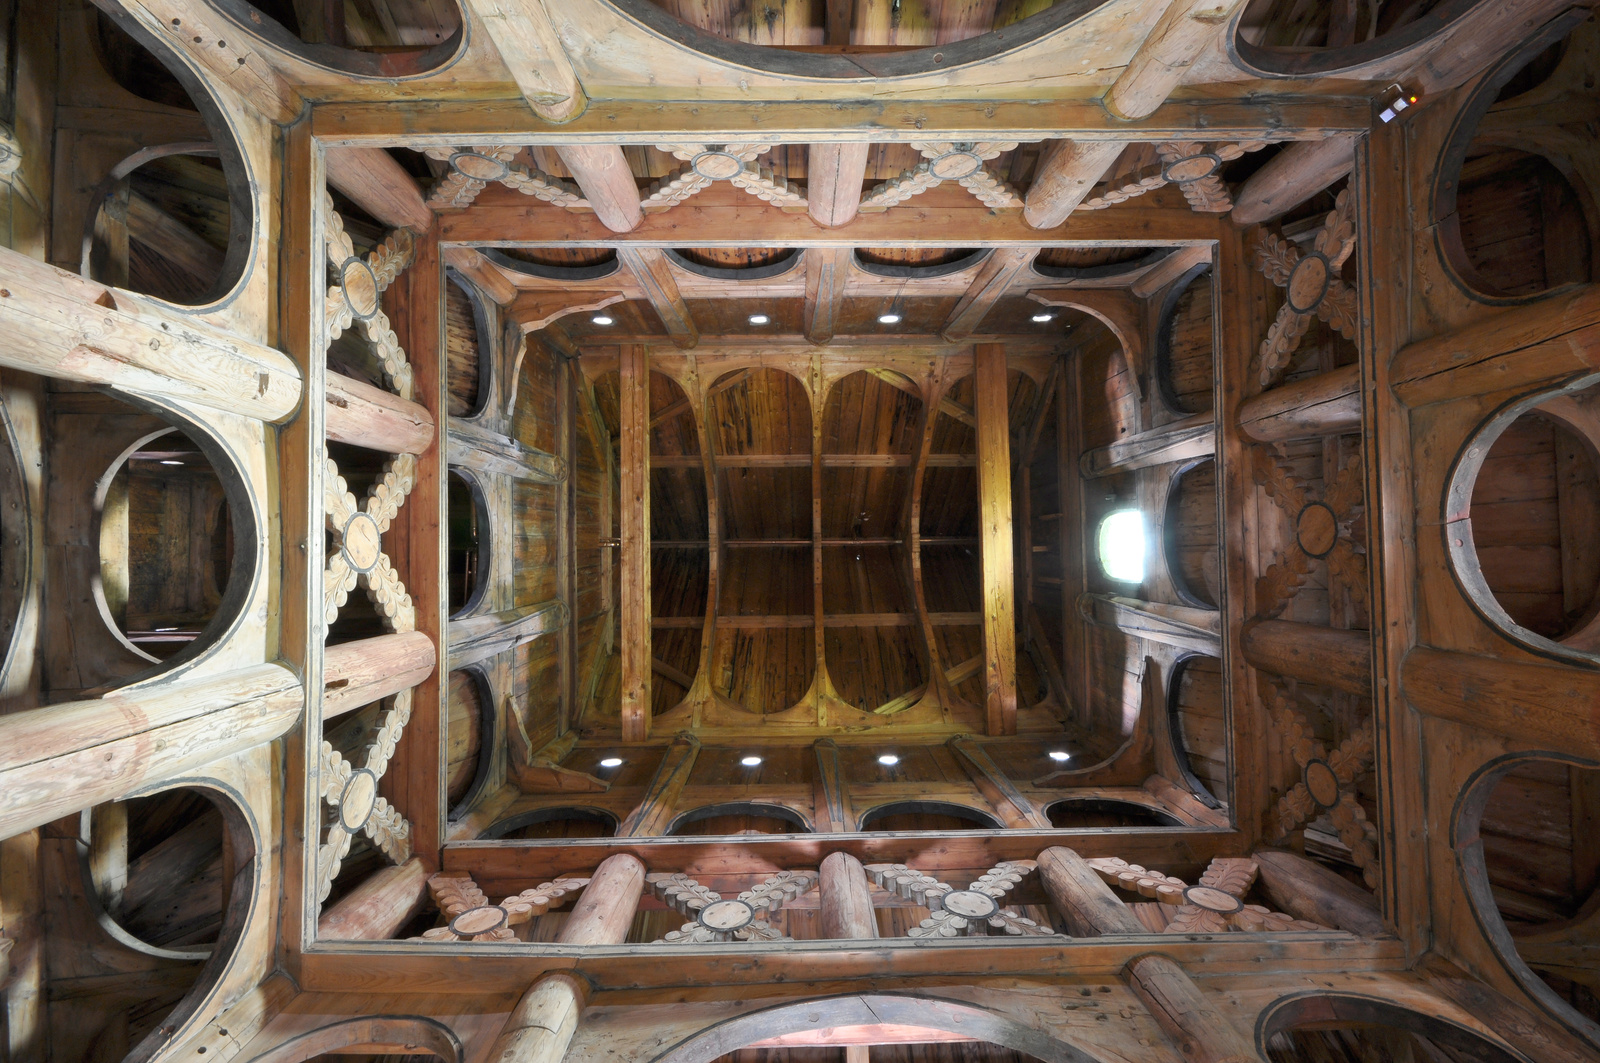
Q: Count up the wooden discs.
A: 14